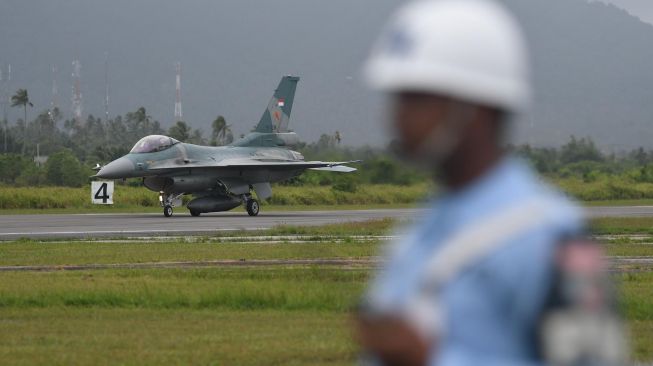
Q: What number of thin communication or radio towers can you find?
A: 5